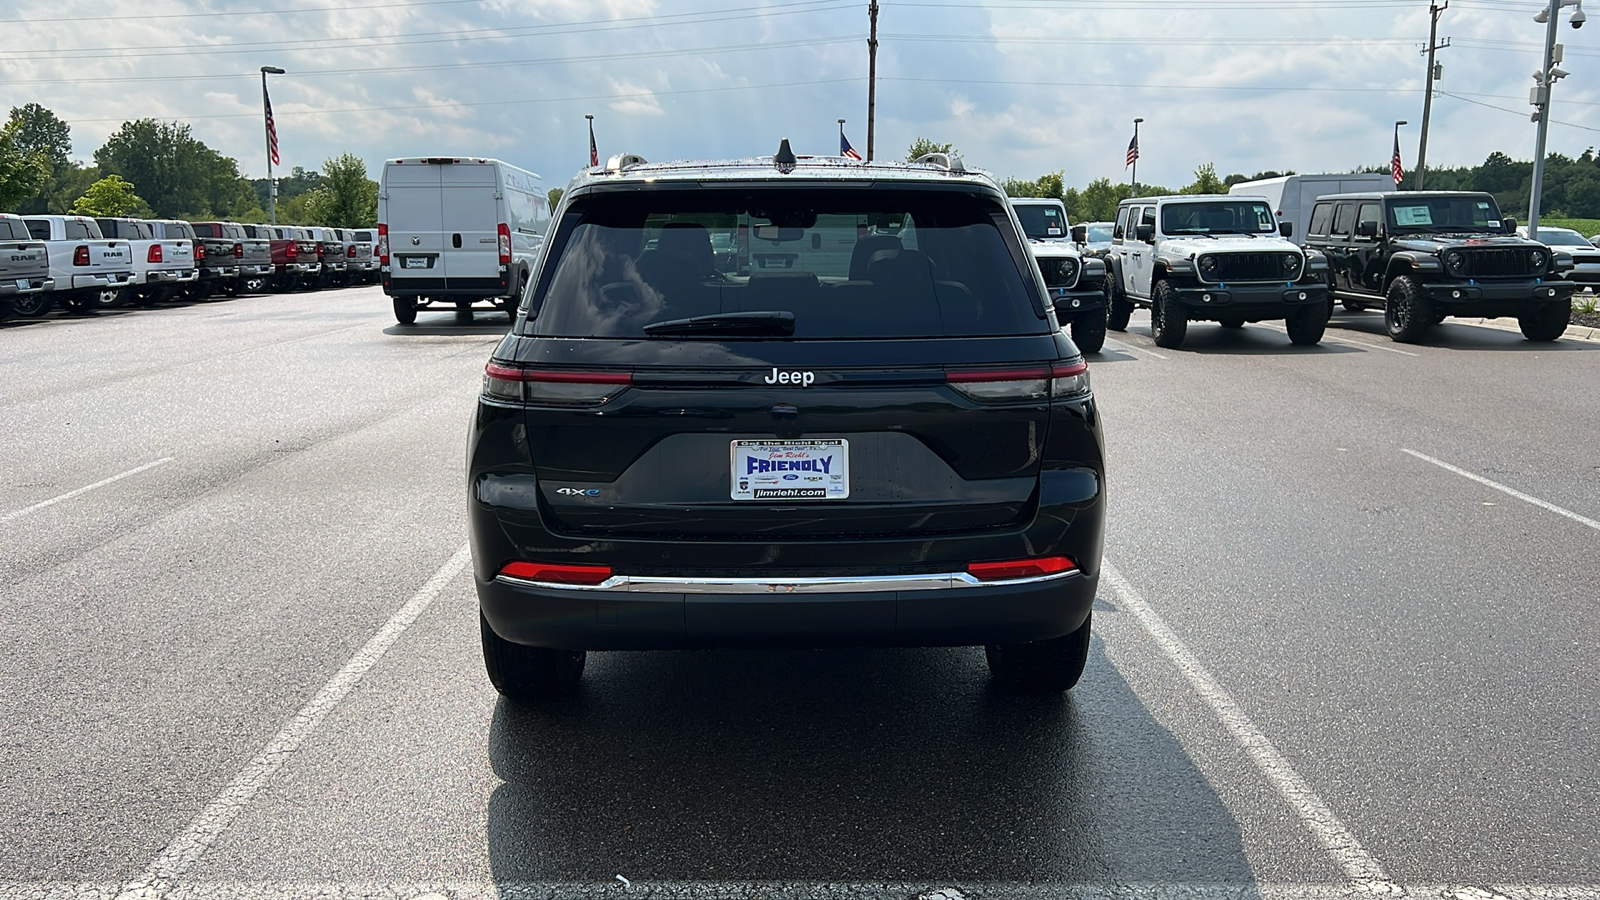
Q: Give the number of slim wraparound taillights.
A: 2